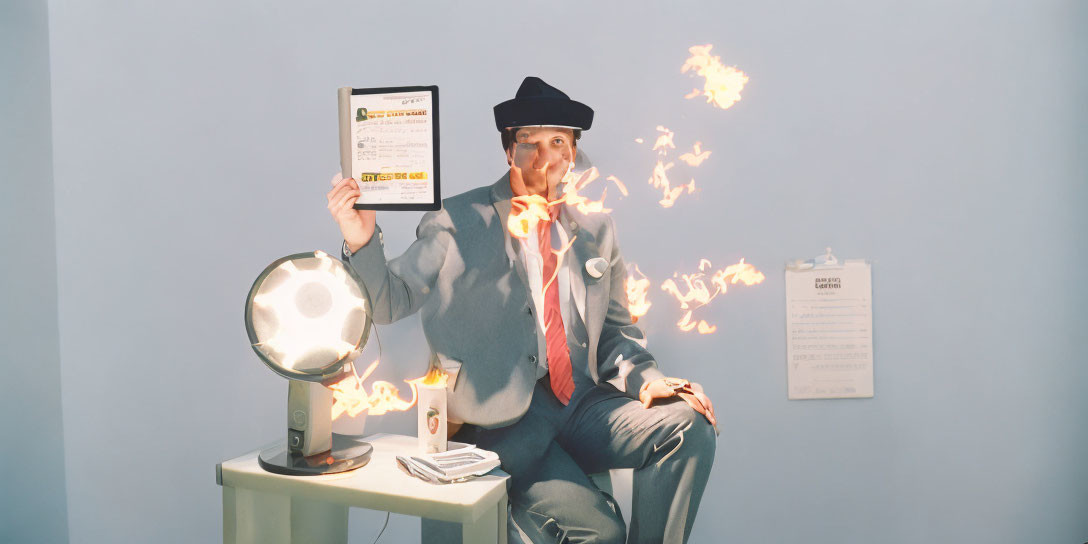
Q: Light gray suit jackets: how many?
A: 1